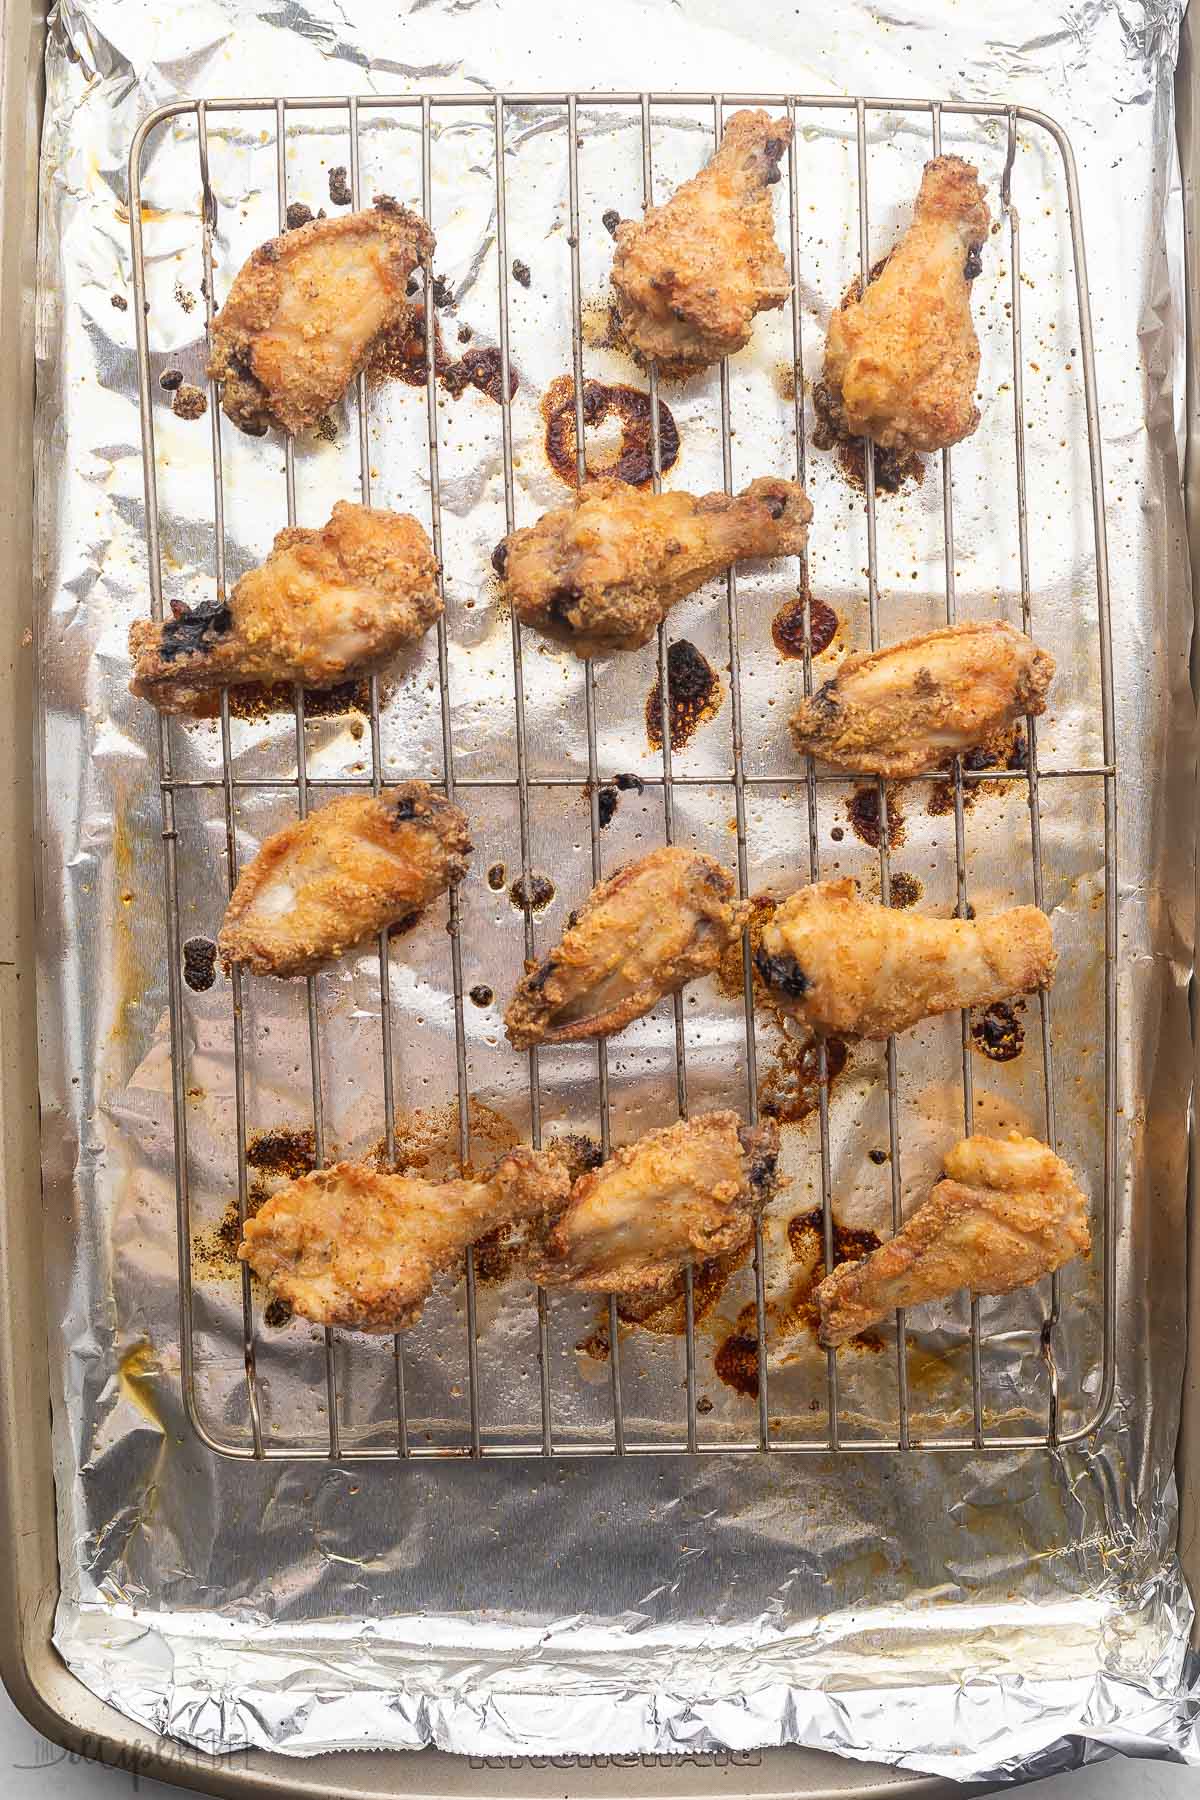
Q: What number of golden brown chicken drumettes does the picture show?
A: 7